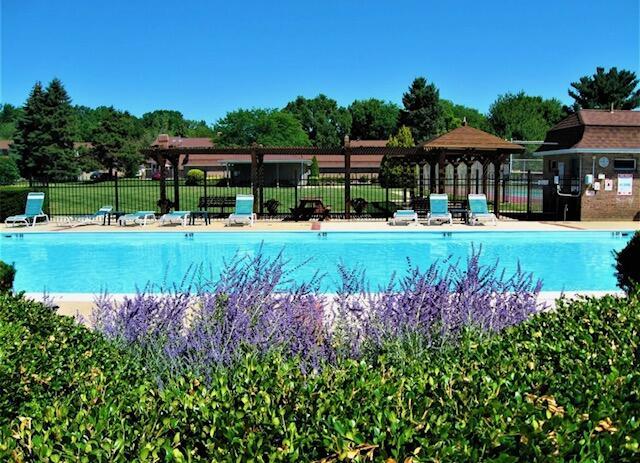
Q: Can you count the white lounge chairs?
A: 8